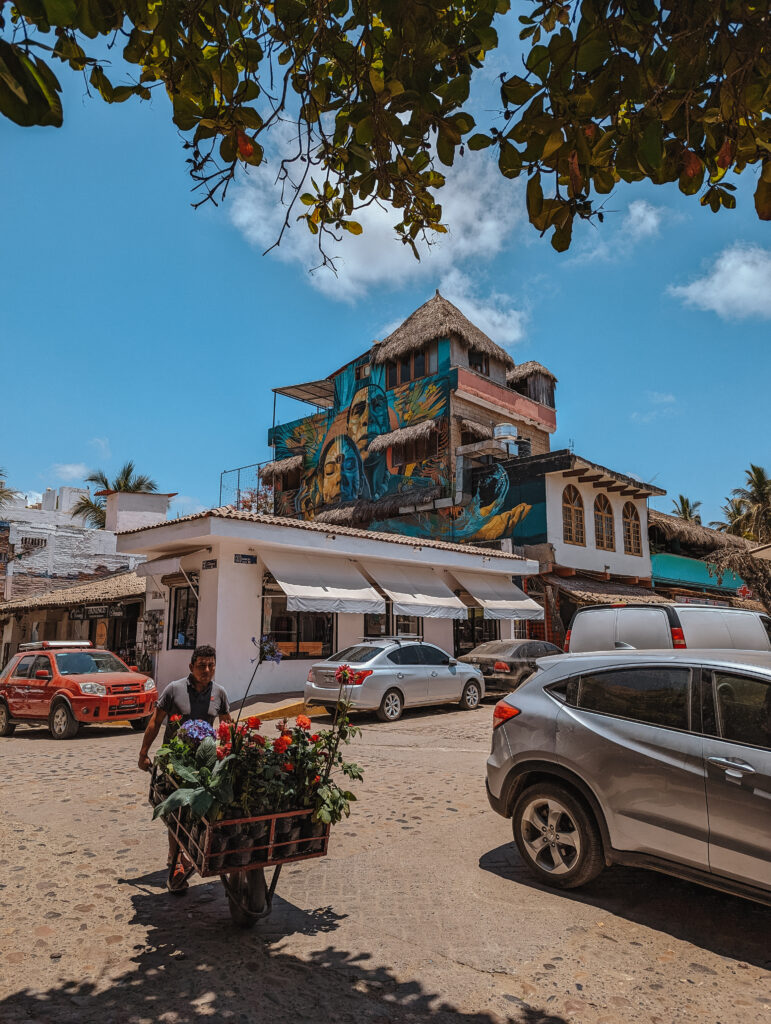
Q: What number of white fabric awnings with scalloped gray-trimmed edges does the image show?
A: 3